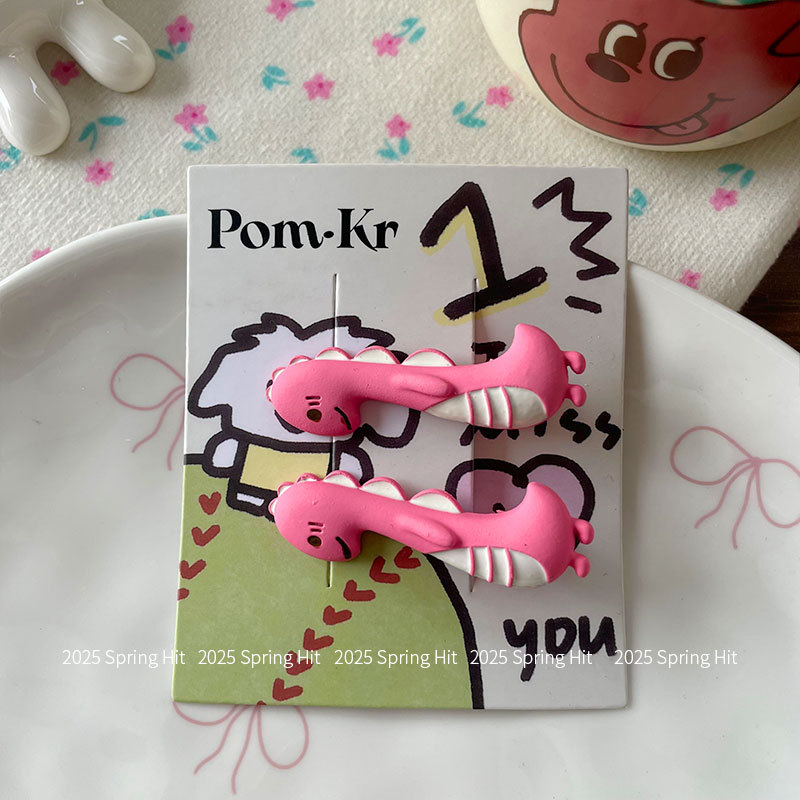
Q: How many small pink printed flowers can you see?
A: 12